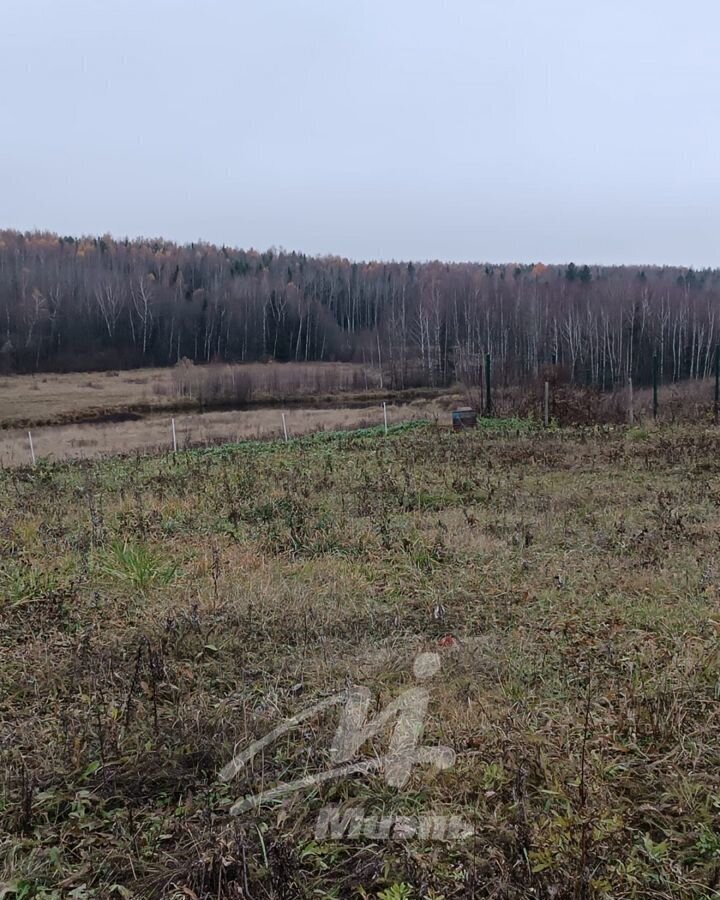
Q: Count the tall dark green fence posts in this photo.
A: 3